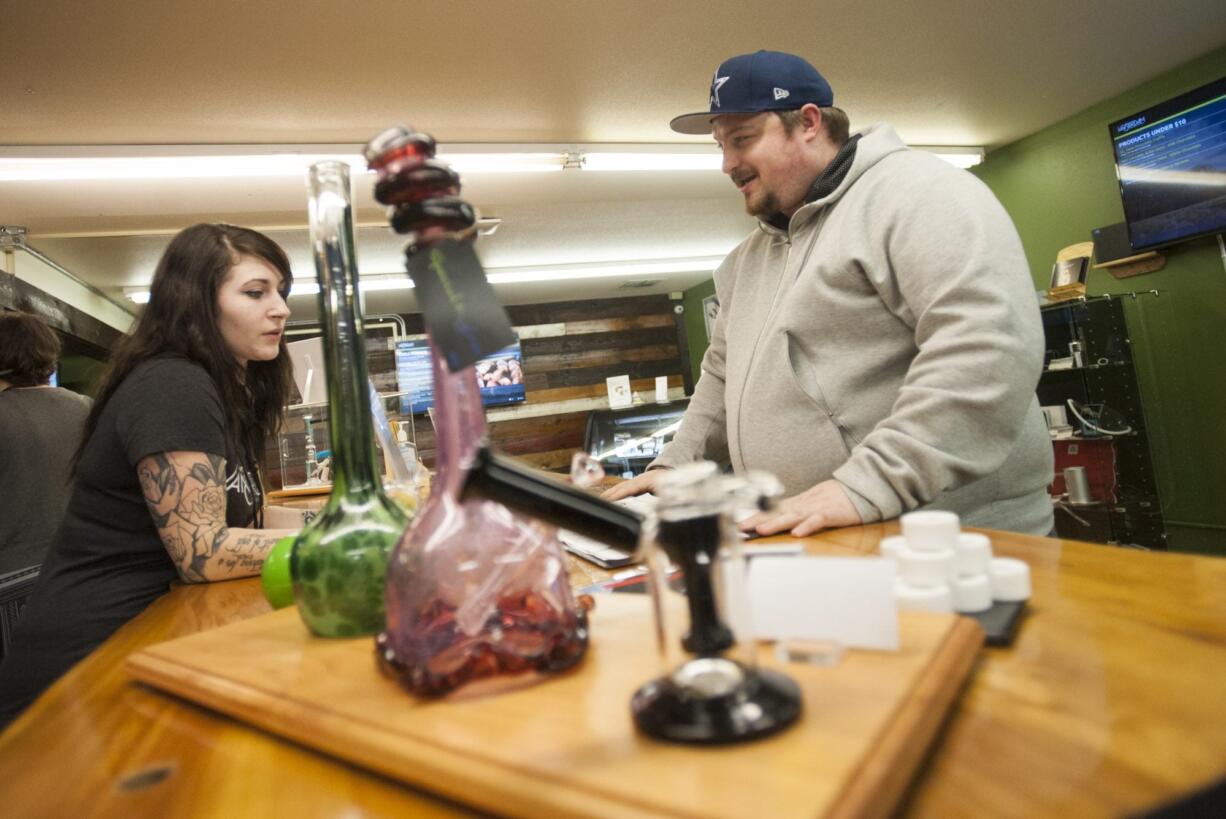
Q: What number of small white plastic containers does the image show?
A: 7